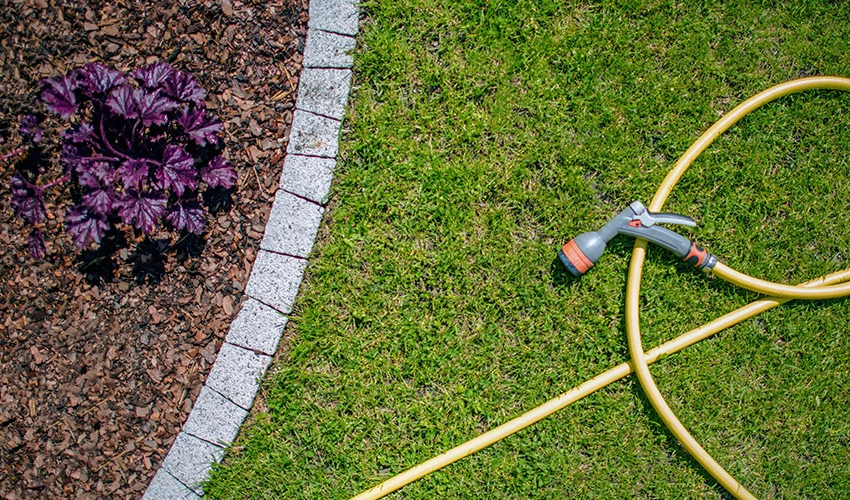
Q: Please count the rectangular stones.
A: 12